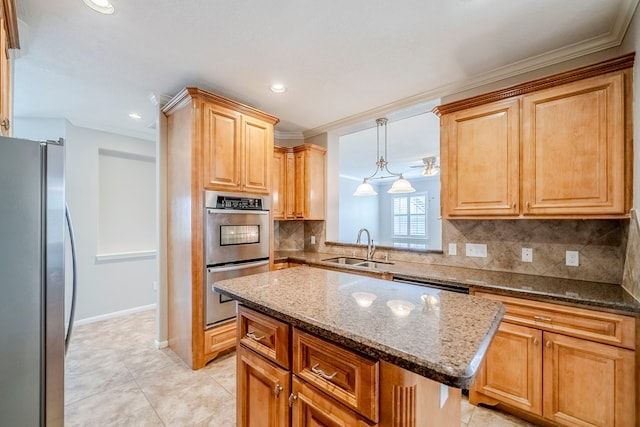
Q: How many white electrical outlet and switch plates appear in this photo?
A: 5